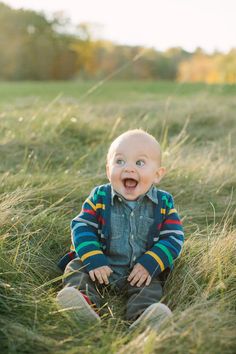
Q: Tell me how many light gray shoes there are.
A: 2